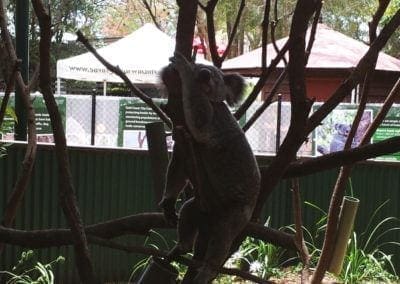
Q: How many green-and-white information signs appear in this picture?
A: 3